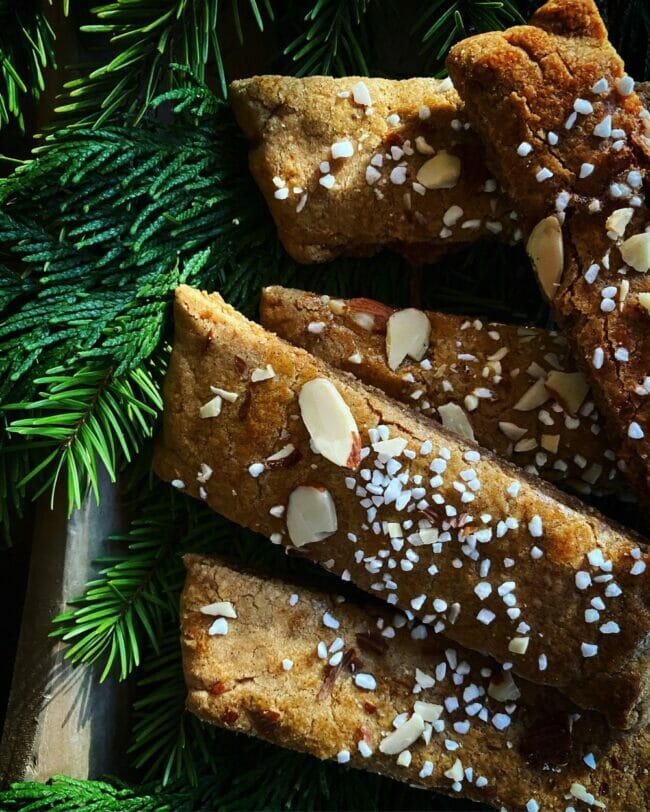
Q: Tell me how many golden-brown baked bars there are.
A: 5